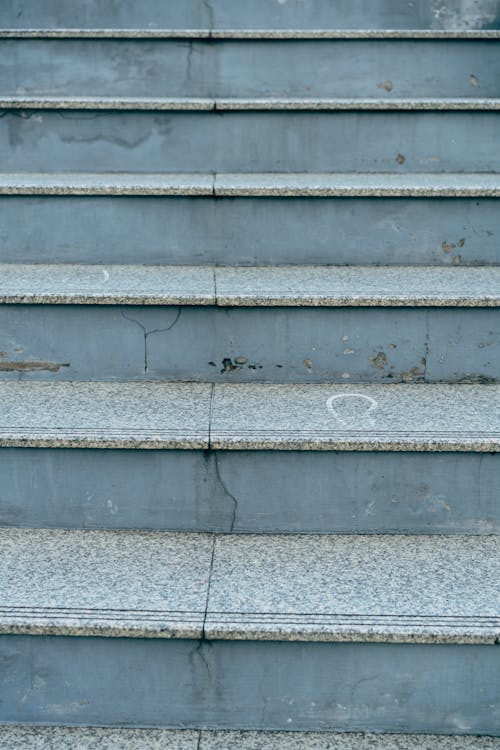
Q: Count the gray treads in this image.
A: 7